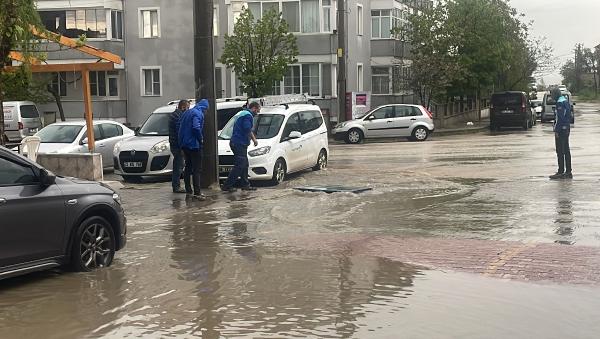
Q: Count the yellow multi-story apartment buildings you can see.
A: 0